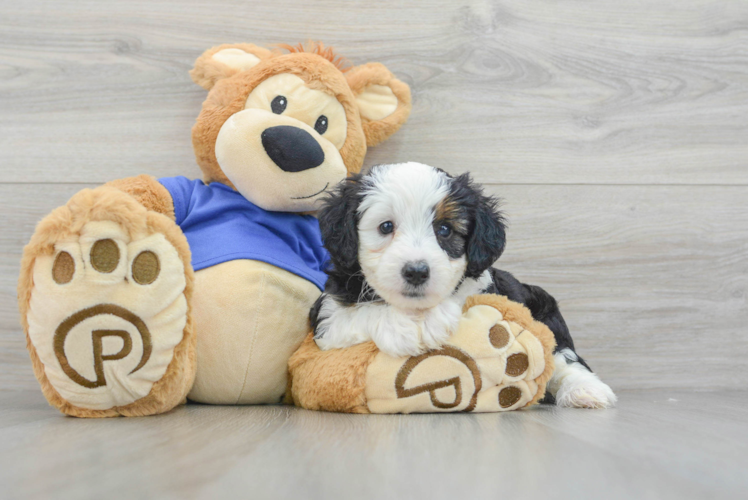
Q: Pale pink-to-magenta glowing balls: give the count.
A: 0